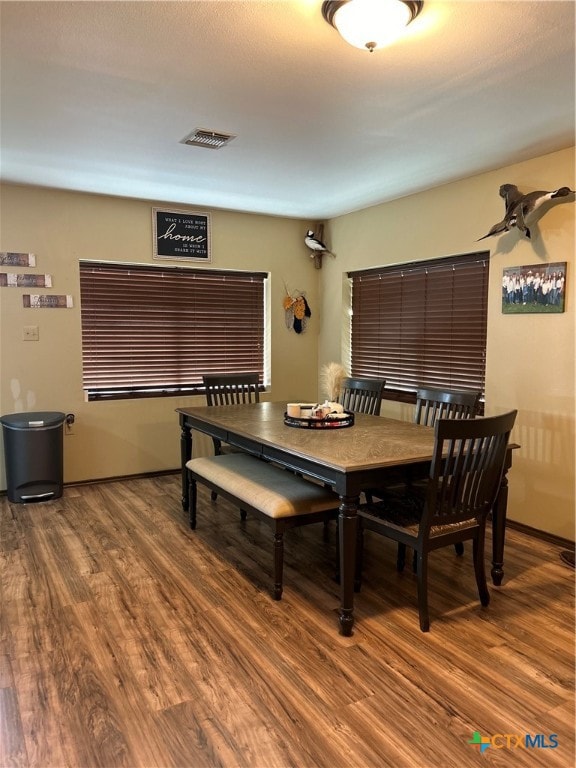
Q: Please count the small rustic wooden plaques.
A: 3